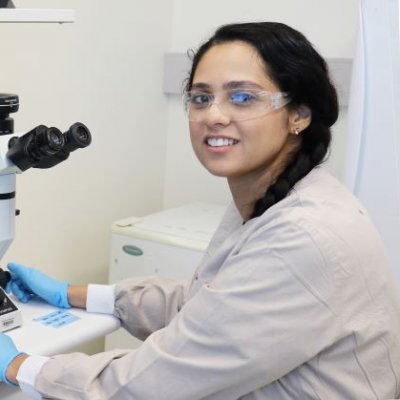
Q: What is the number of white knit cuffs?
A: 2